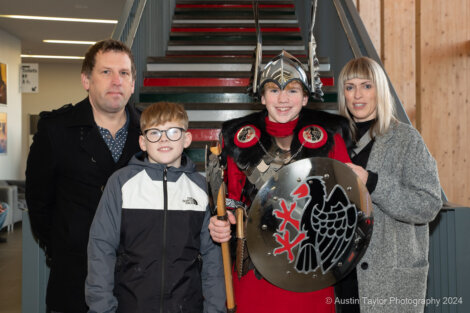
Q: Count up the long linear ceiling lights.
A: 3